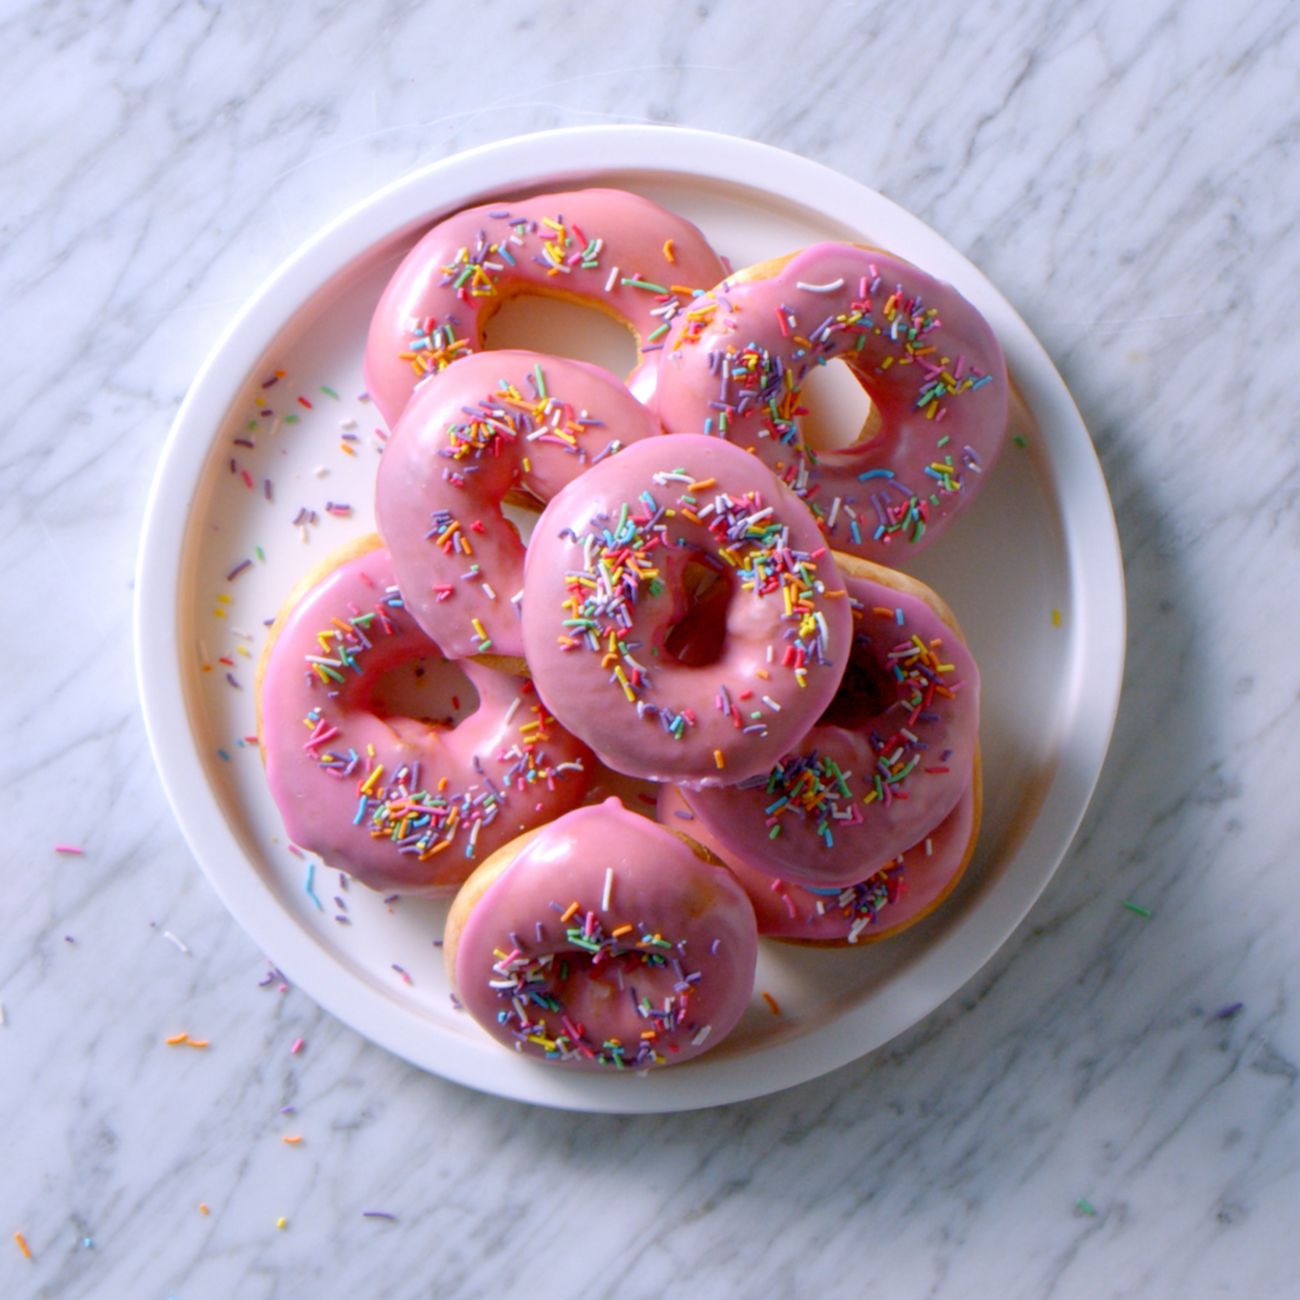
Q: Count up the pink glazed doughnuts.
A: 8